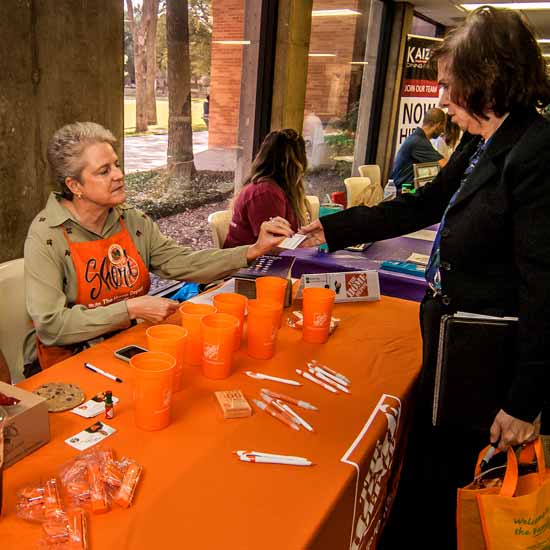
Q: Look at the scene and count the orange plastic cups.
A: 8